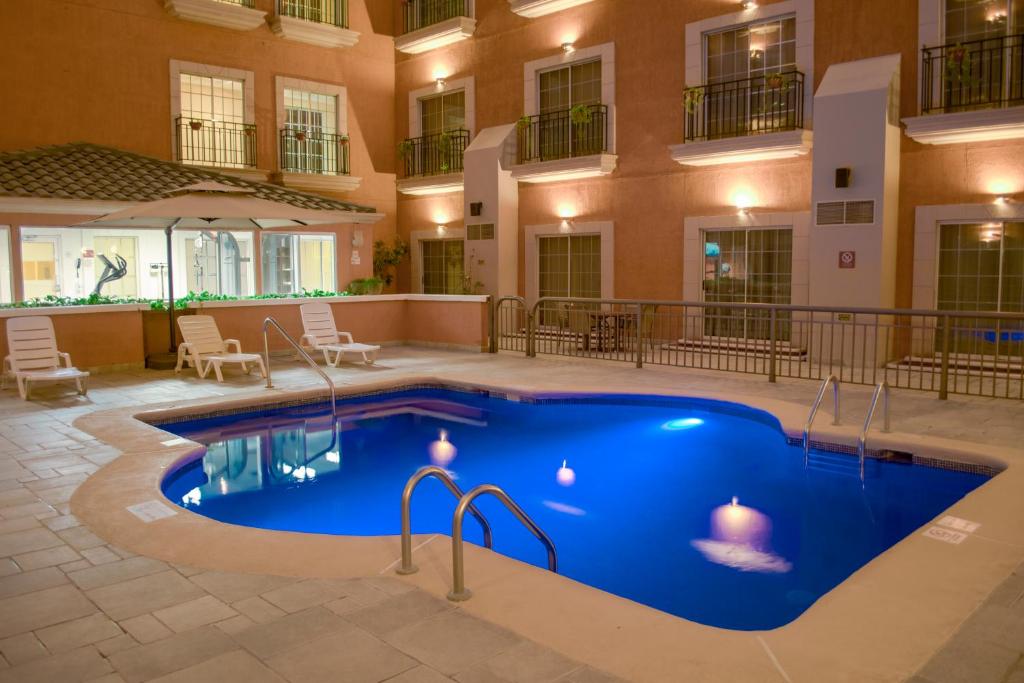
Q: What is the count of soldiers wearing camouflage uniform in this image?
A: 0